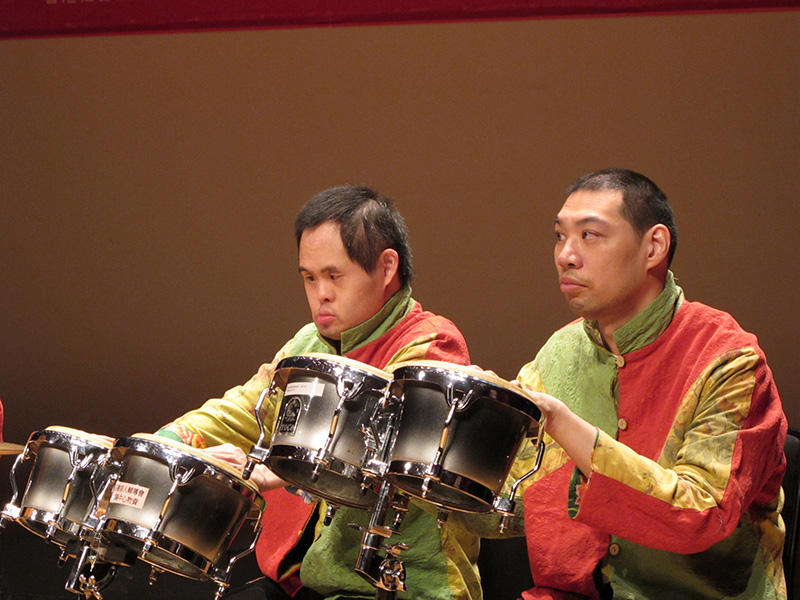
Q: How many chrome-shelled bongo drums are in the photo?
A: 4